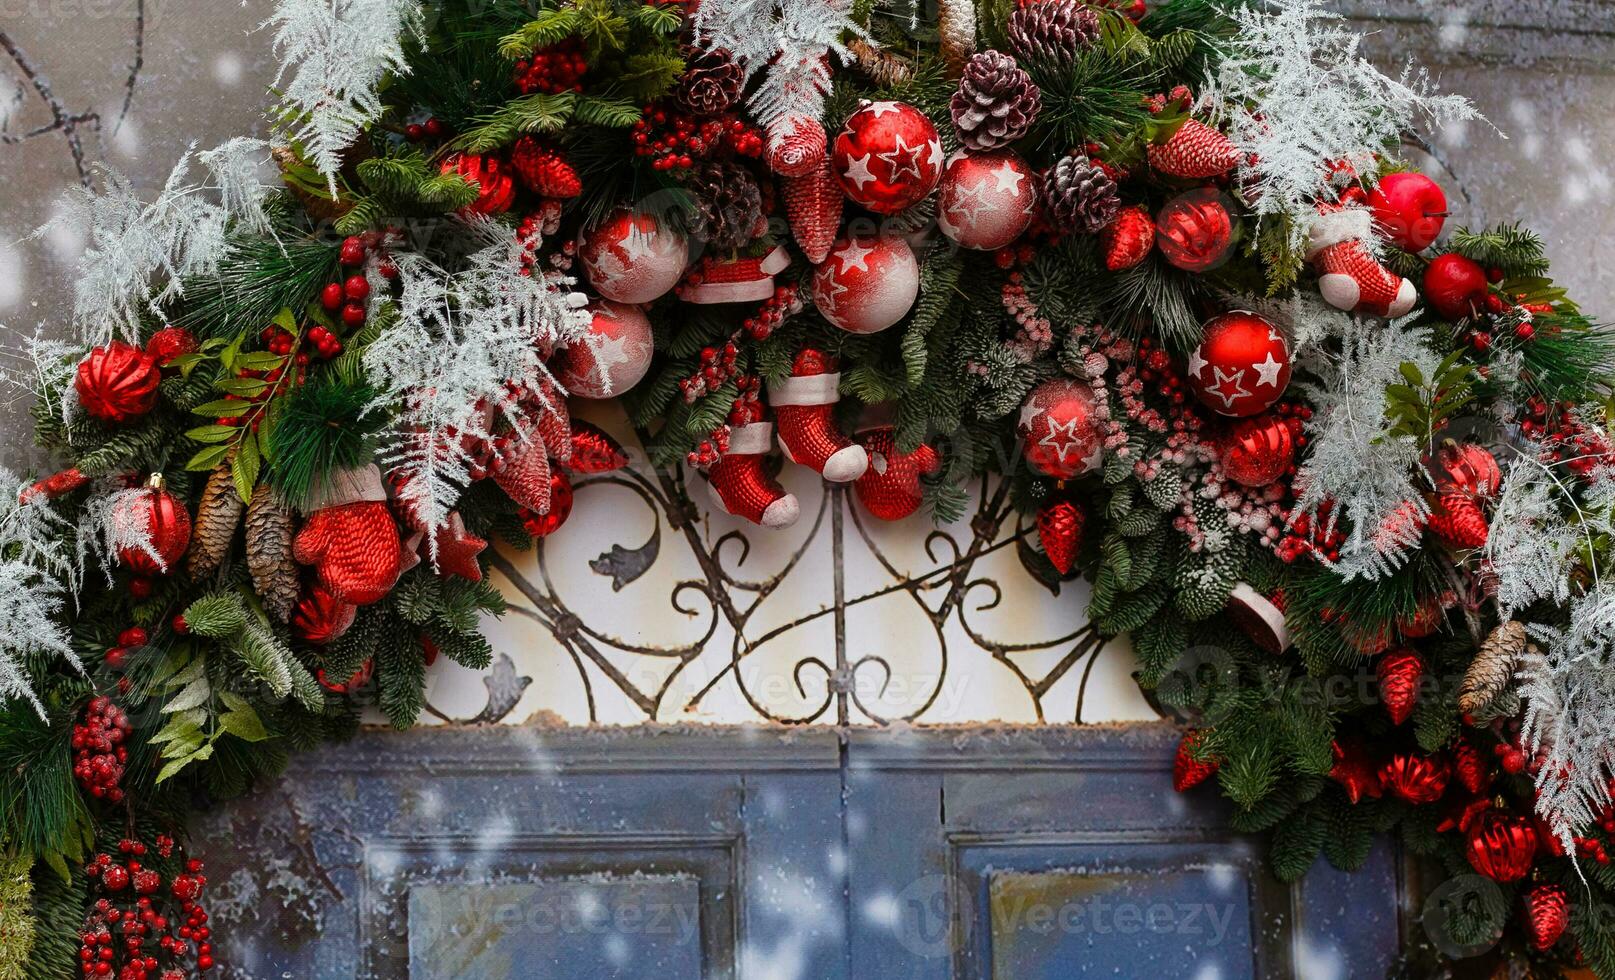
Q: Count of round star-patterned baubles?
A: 7